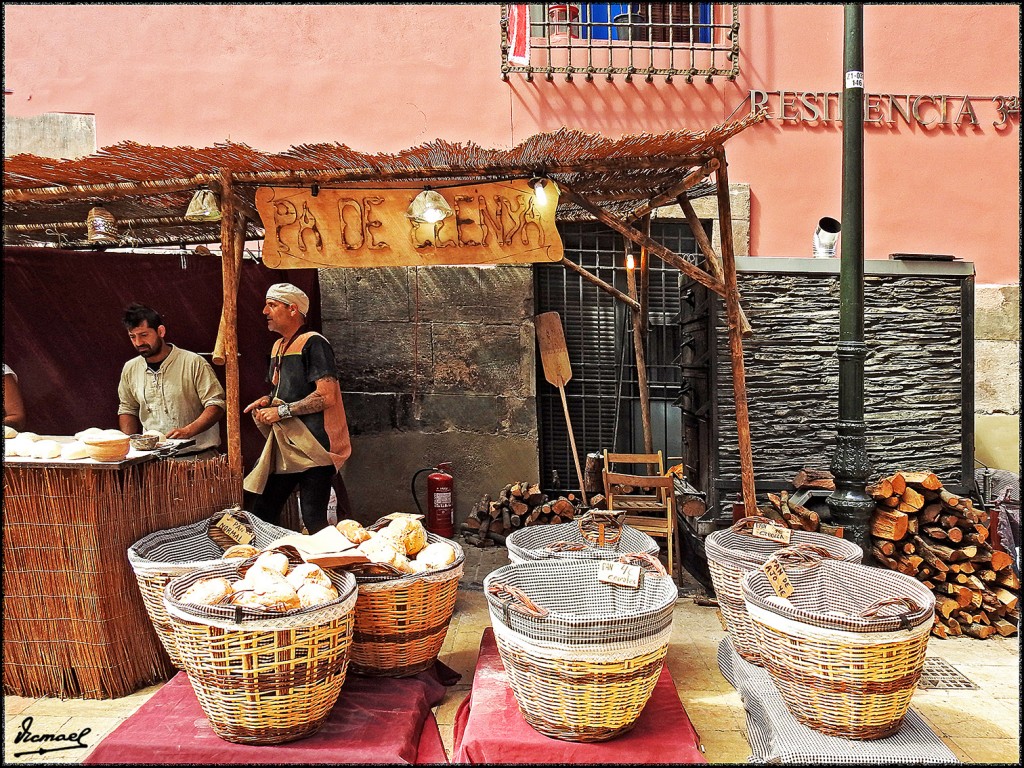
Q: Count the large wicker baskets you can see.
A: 7